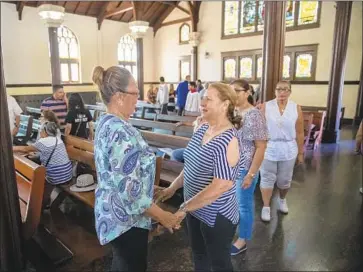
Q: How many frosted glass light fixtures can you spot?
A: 2